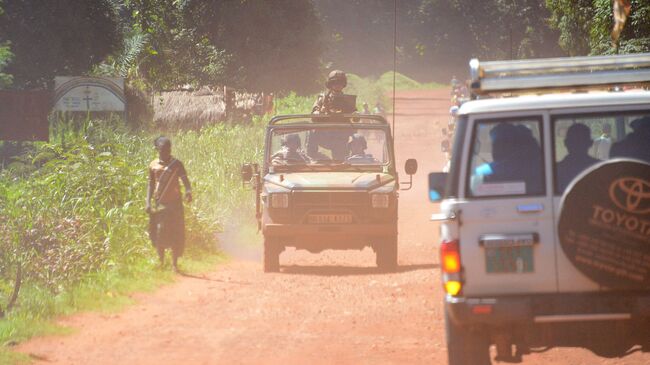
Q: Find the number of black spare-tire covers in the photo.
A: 1